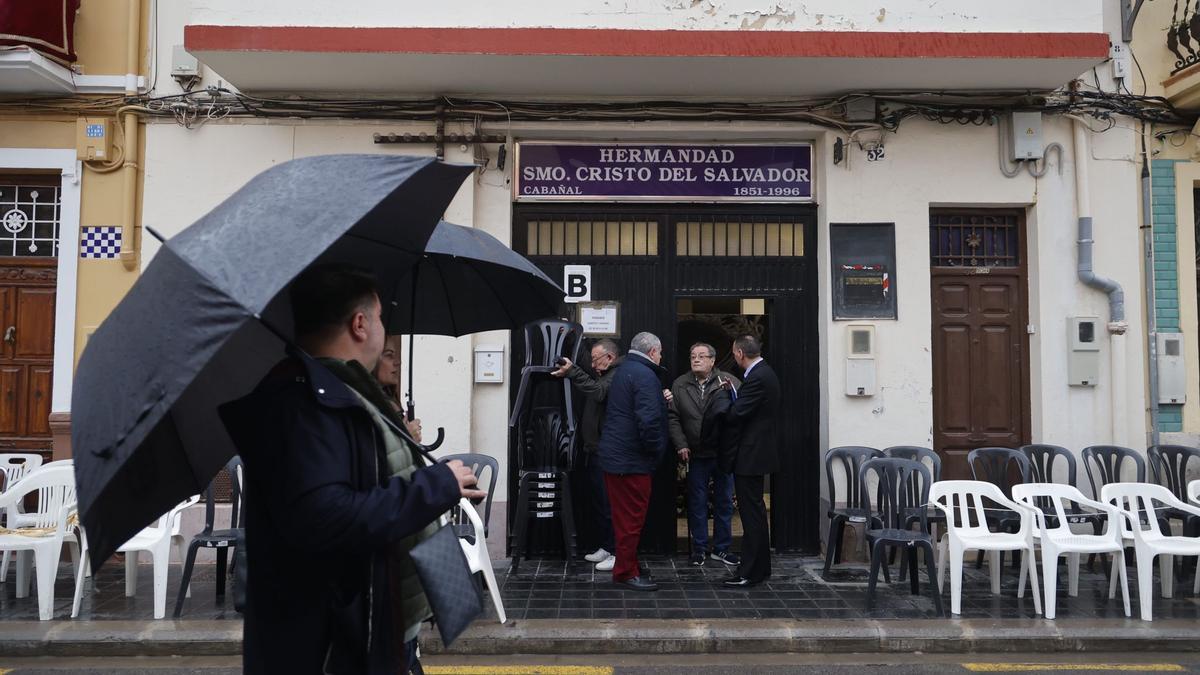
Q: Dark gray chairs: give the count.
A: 15